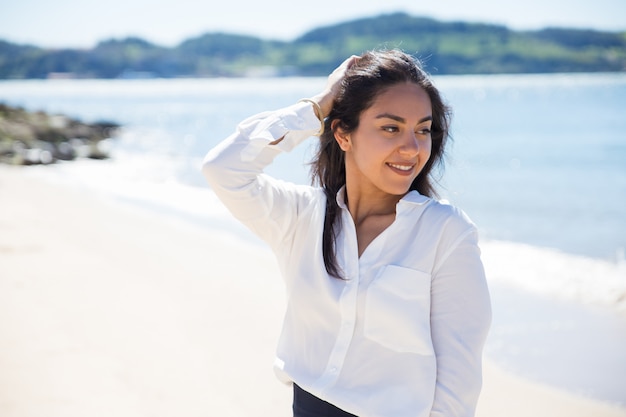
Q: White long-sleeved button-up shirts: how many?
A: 1